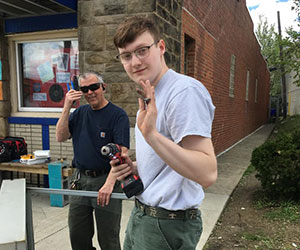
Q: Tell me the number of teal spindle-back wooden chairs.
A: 0